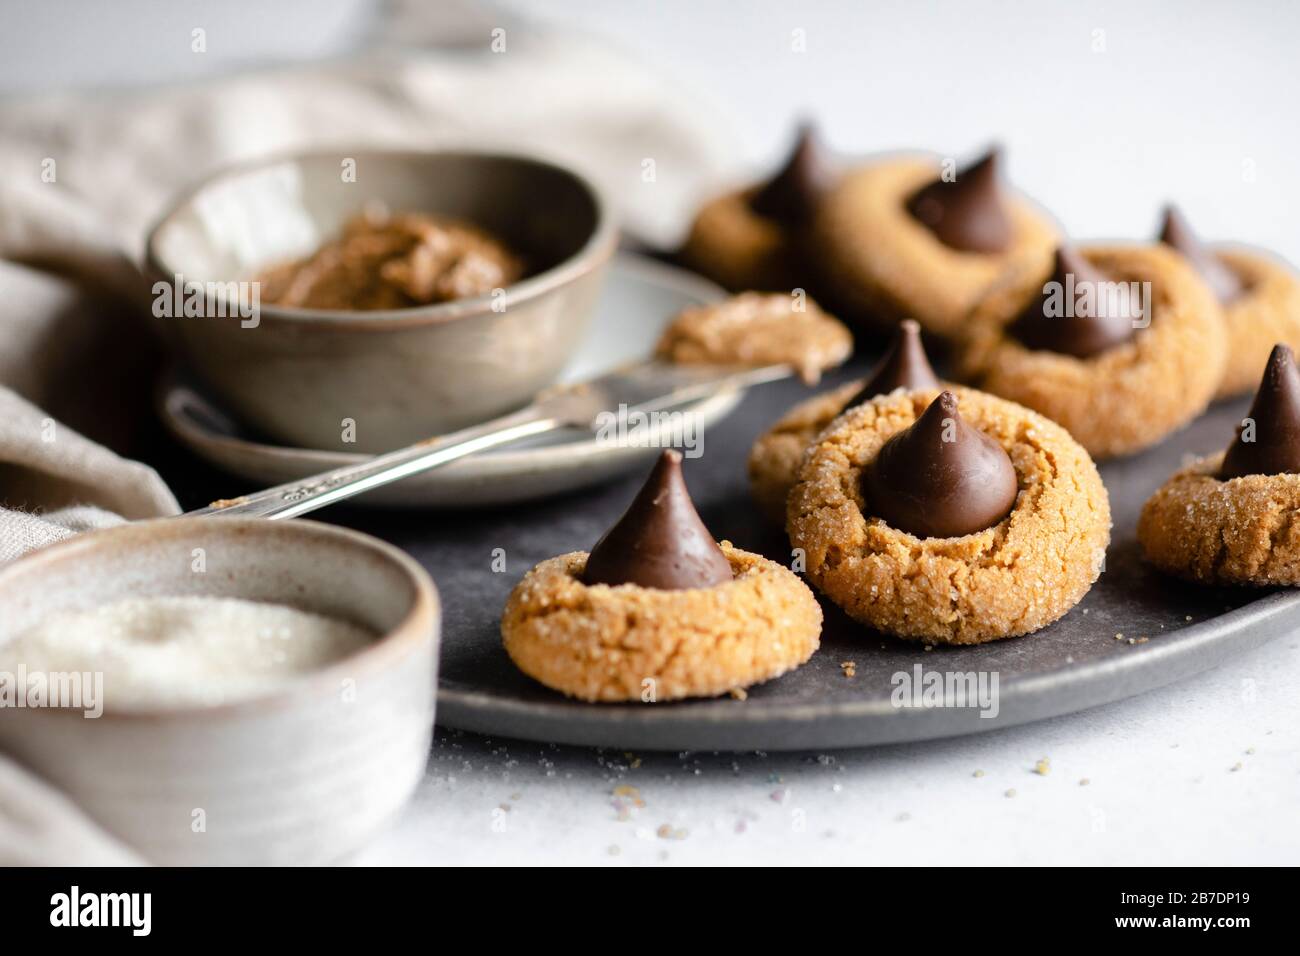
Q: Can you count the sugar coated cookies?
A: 8